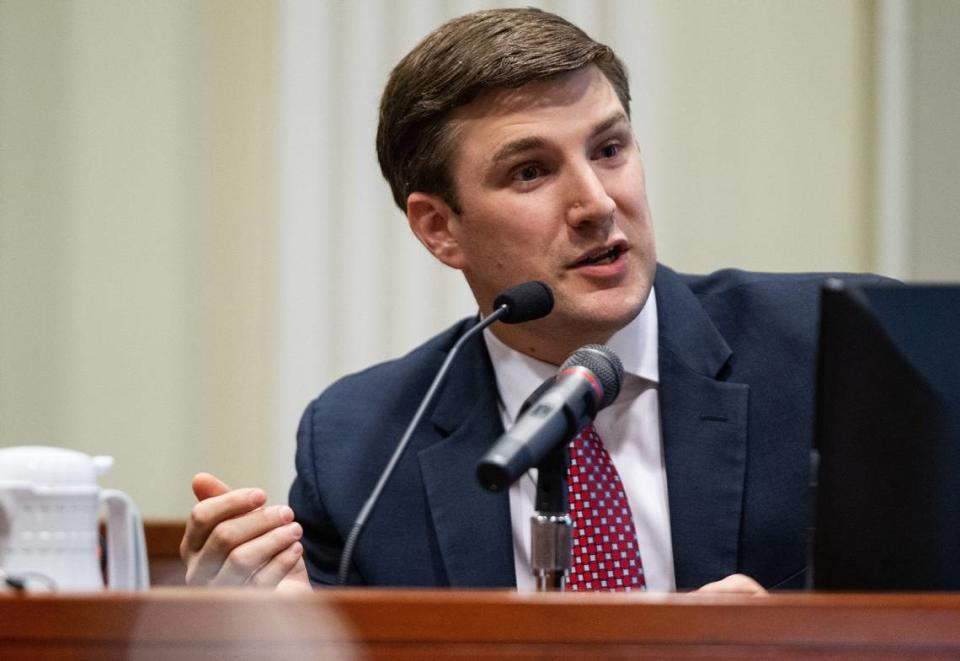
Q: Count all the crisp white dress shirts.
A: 1